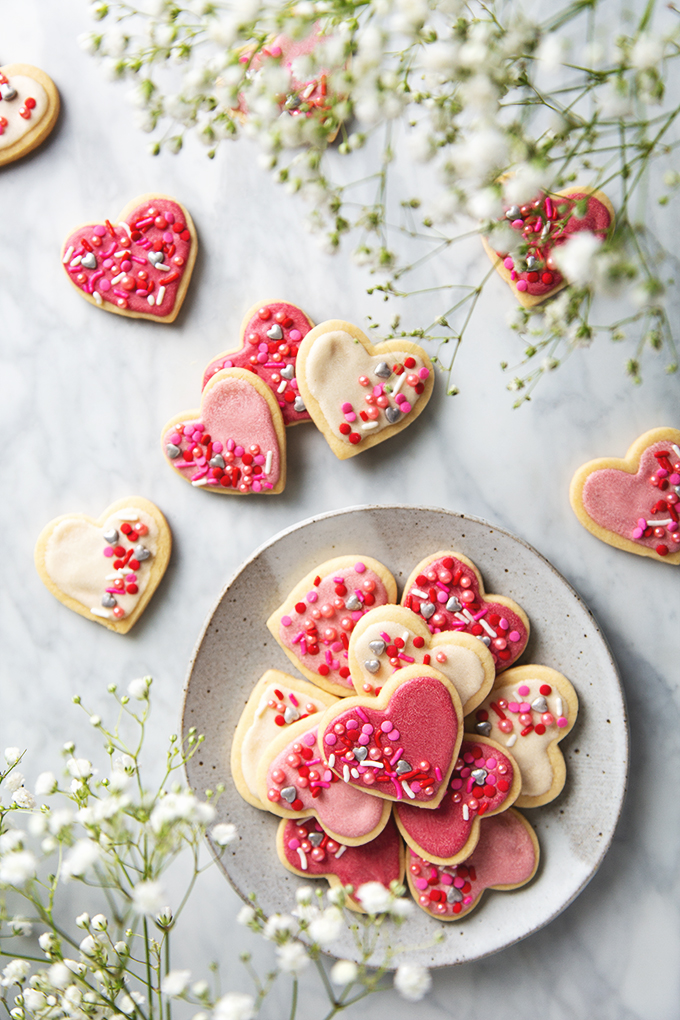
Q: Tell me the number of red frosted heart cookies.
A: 7